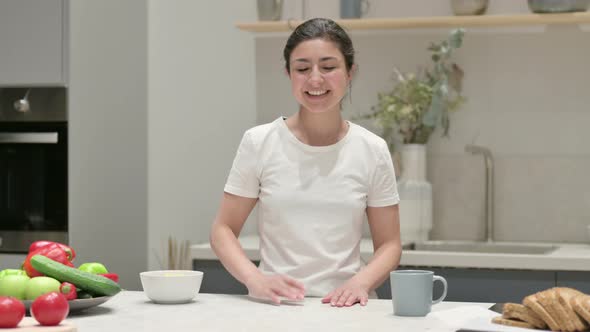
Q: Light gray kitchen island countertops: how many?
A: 1